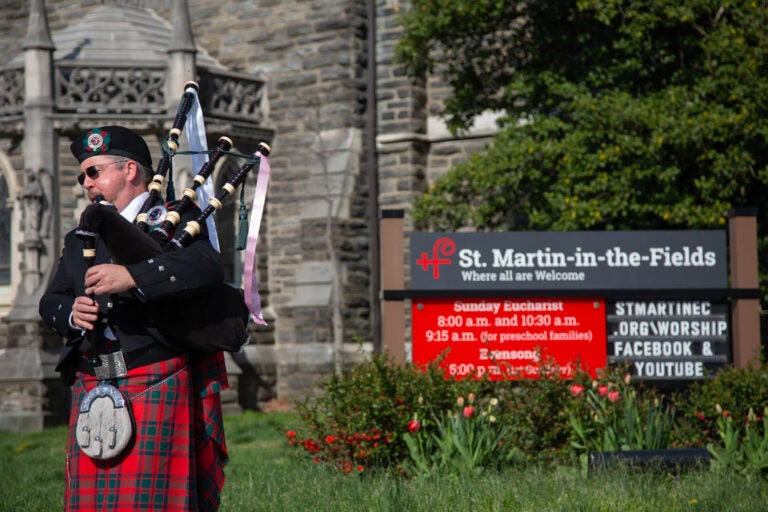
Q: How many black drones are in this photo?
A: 3